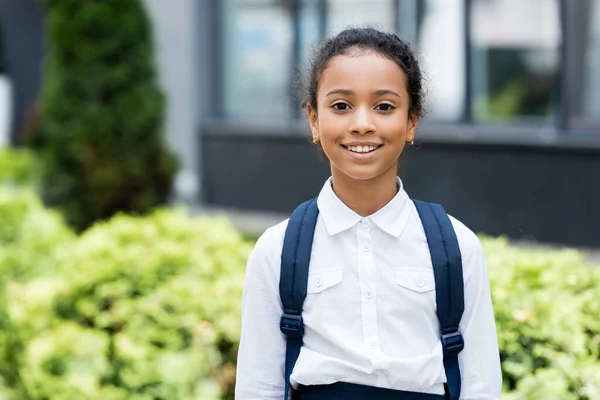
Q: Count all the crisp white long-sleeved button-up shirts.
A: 1